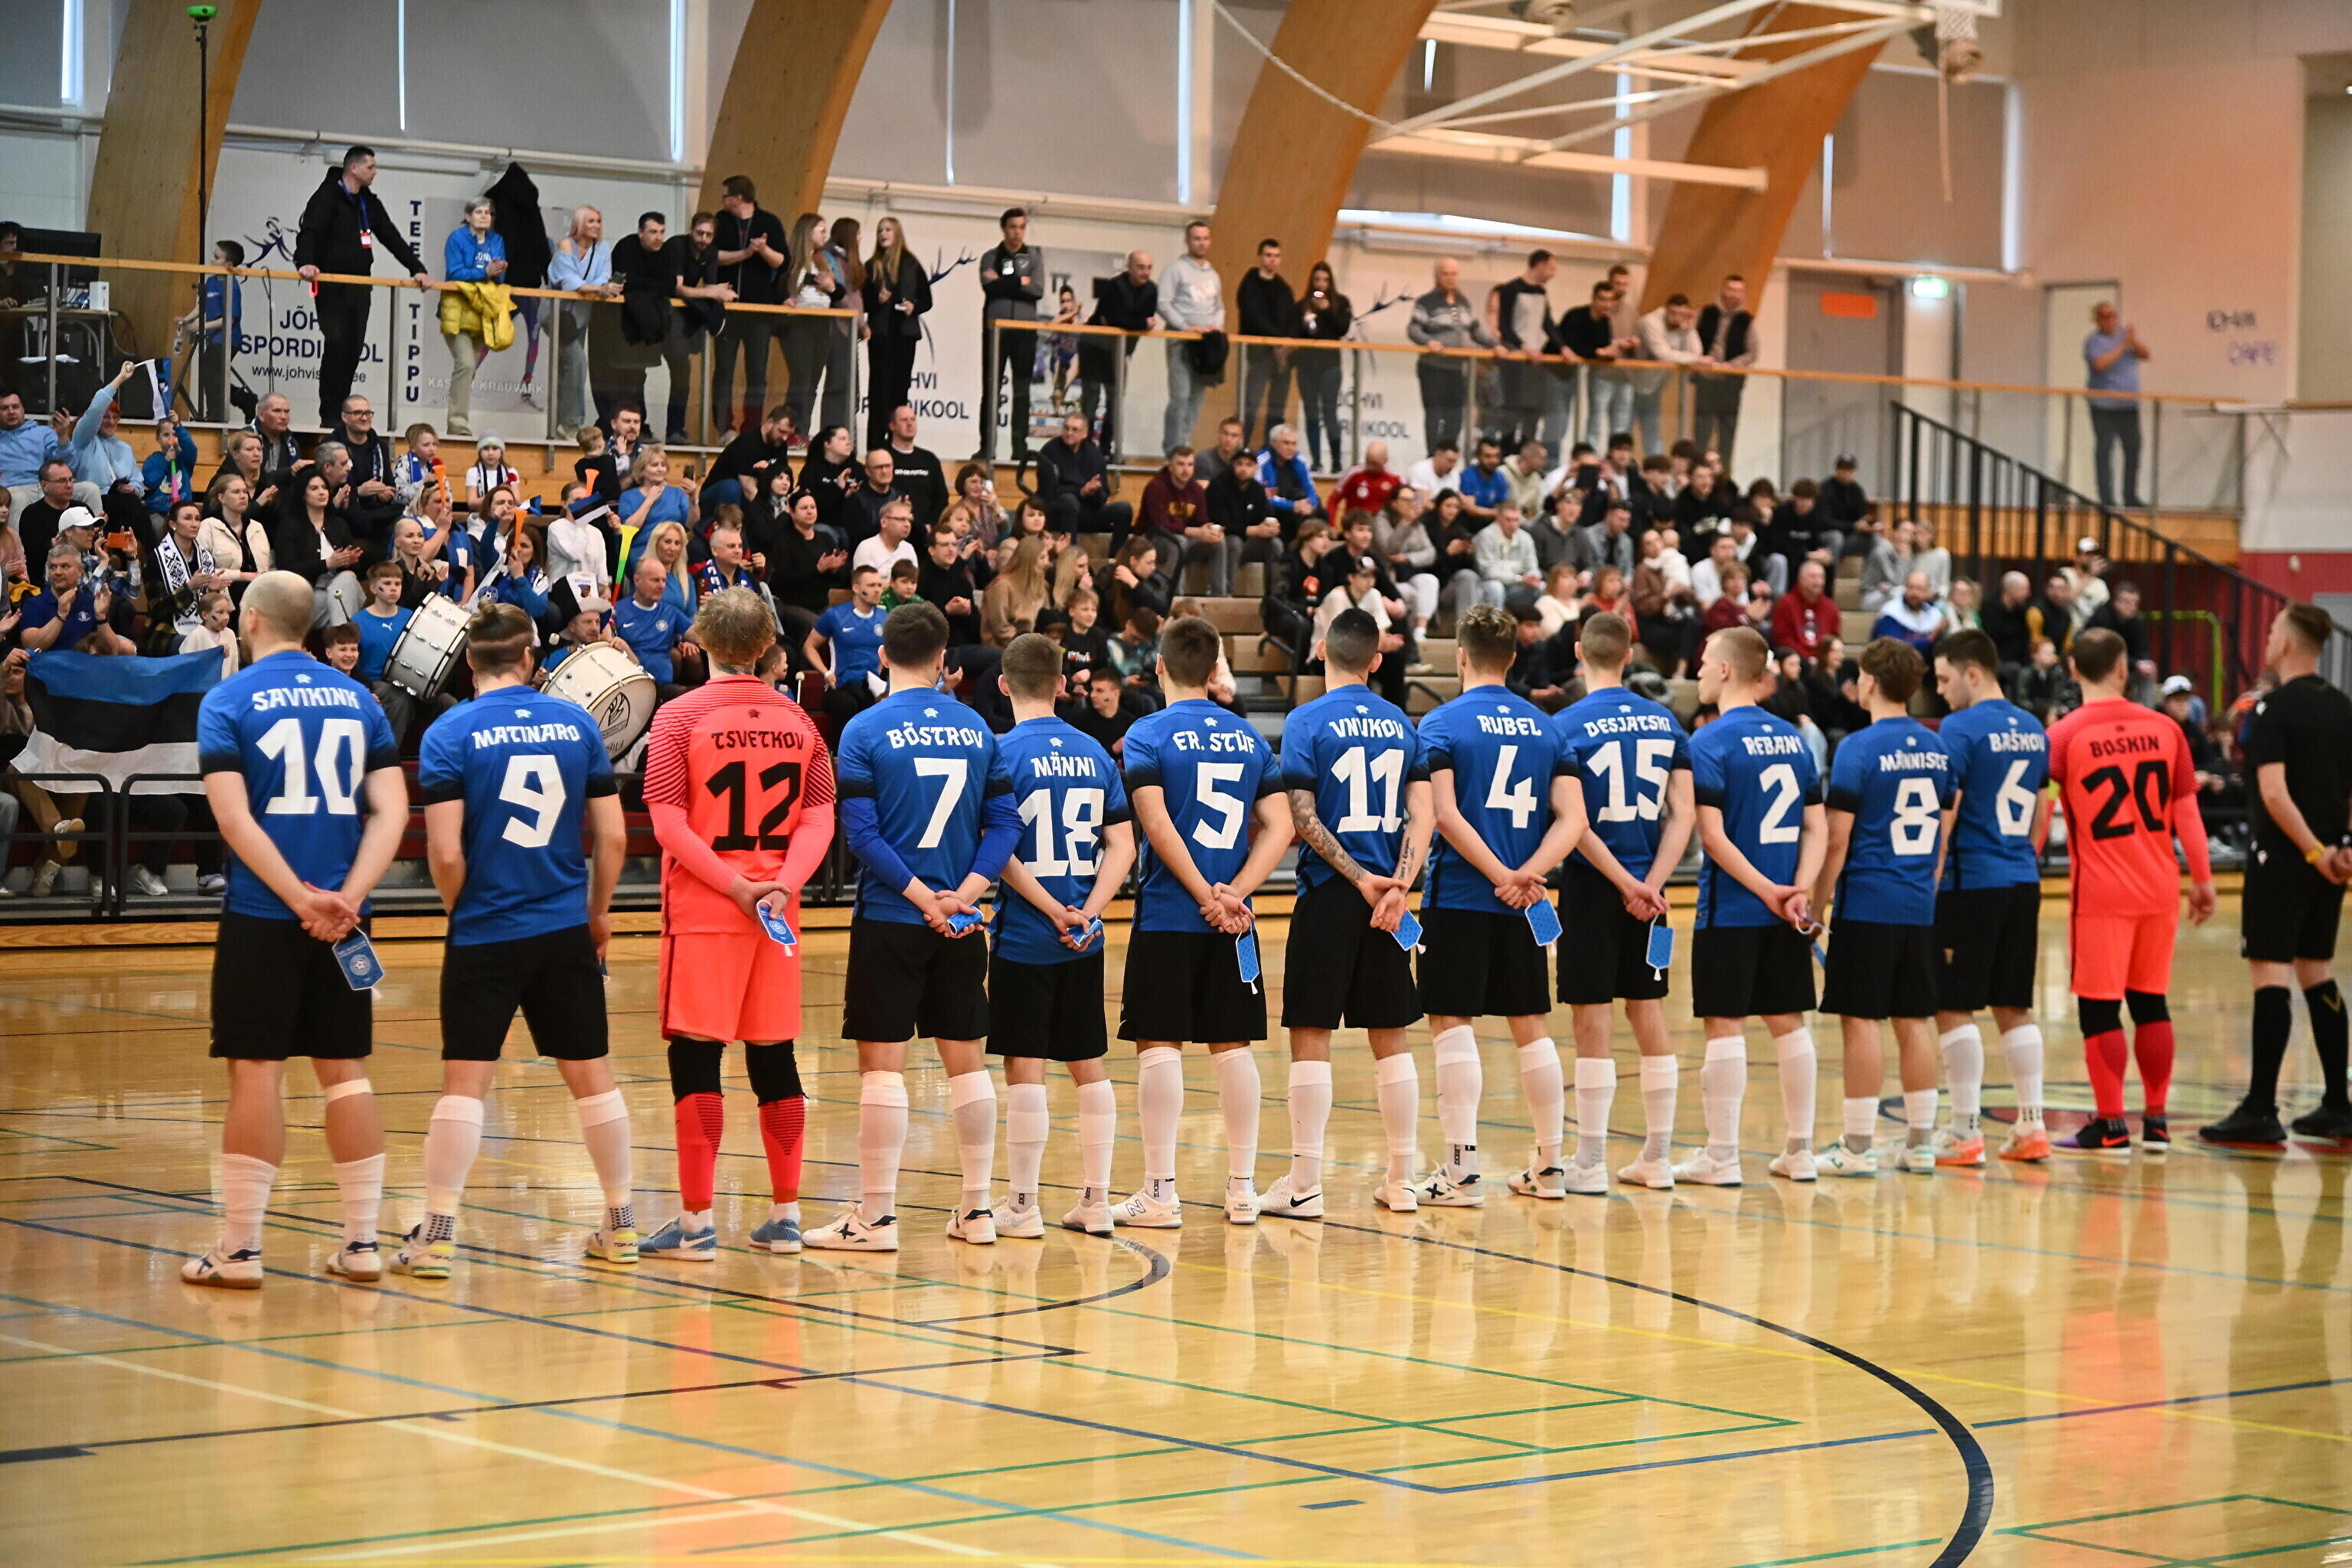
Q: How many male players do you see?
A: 13